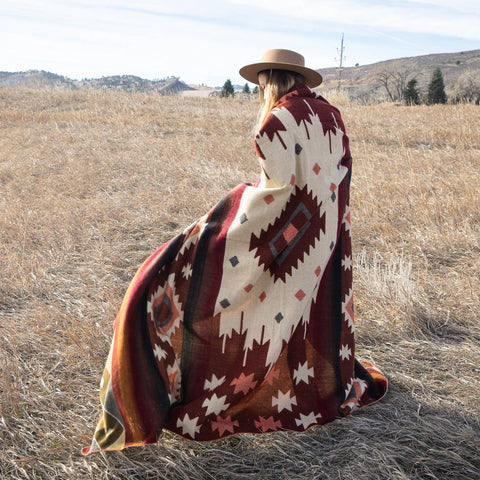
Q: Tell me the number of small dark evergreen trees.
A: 5